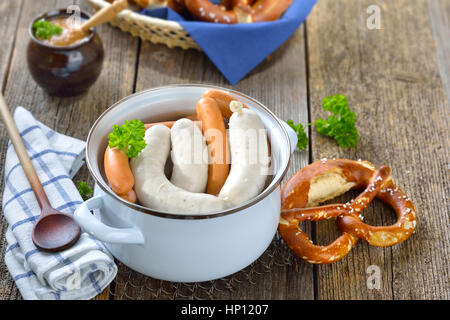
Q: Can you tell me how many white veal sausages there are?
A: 3